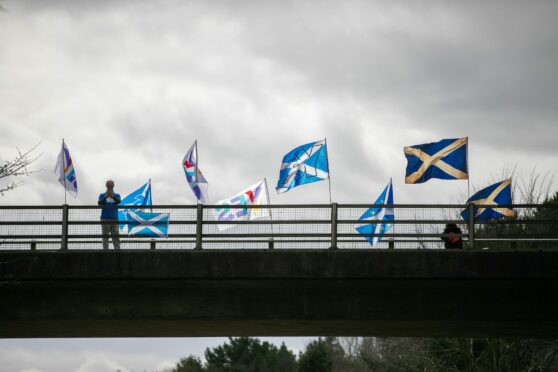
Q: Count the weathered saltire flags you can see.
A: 2